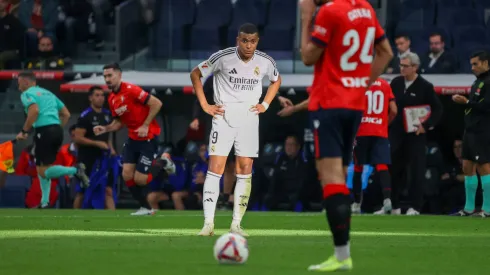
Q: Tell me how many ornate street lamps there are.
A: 0